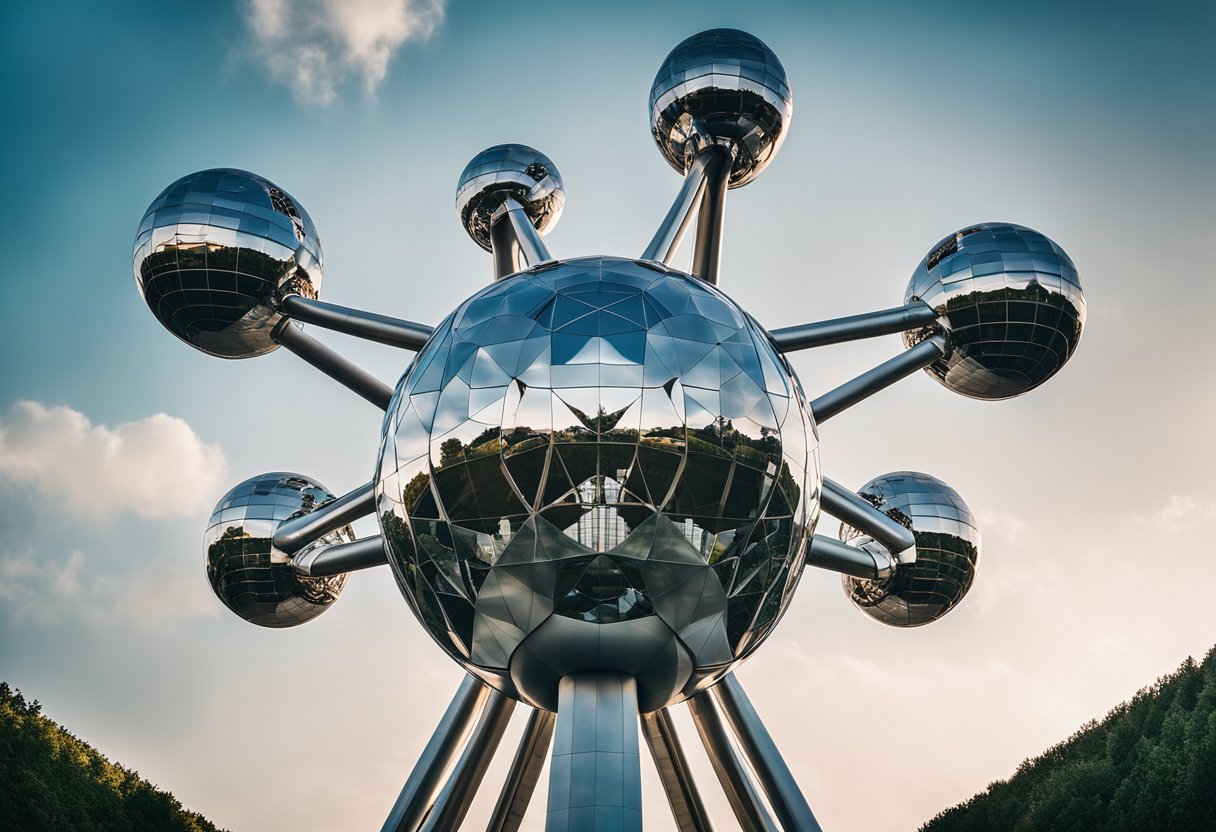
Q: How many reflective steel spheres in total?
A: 7